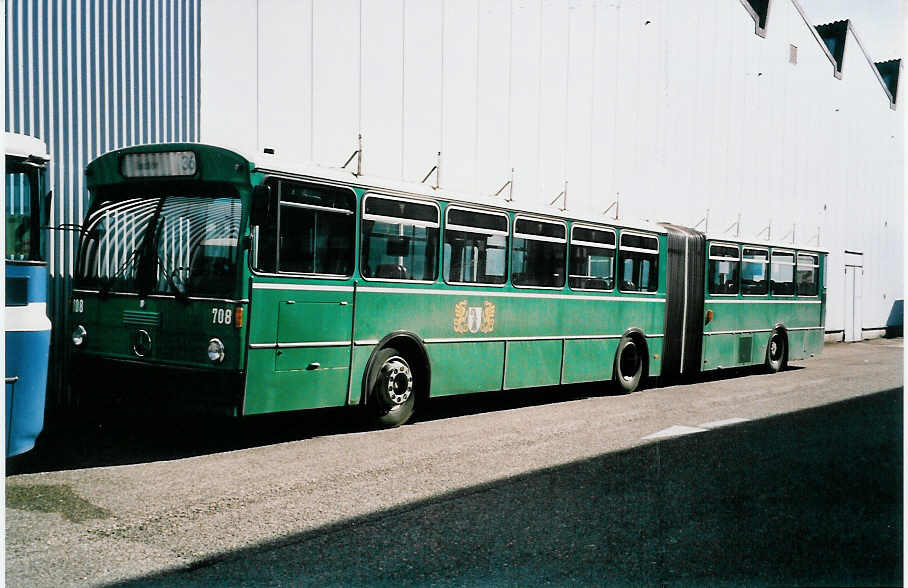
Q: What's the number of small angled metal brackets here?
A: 10